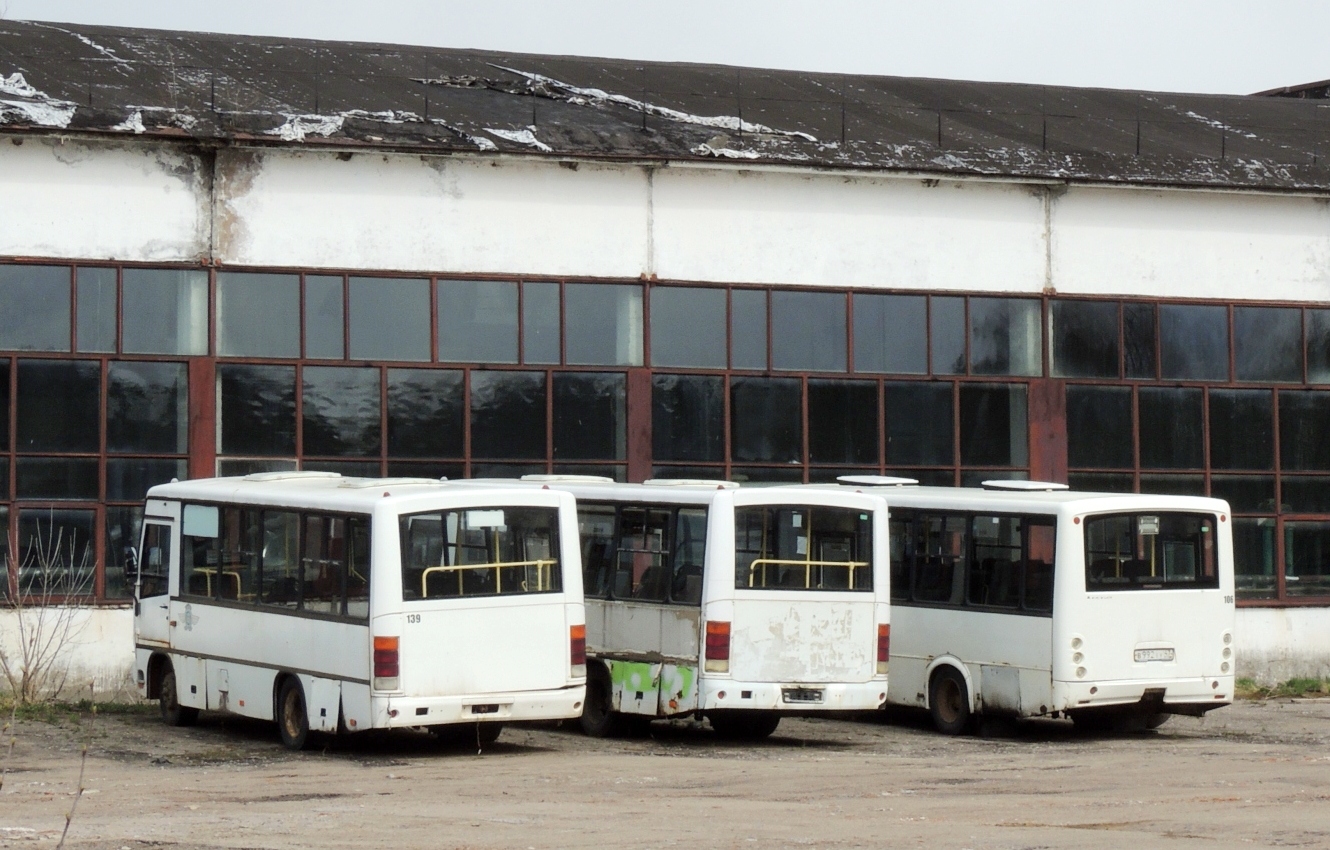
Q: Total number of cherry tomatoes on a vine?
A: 0